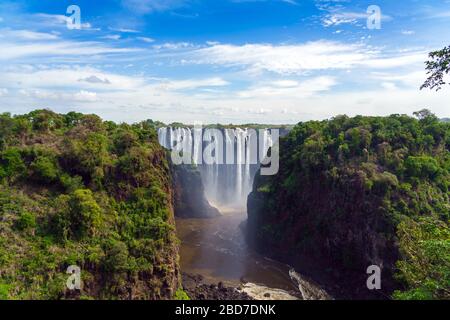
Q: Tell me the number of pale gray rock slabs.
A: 2